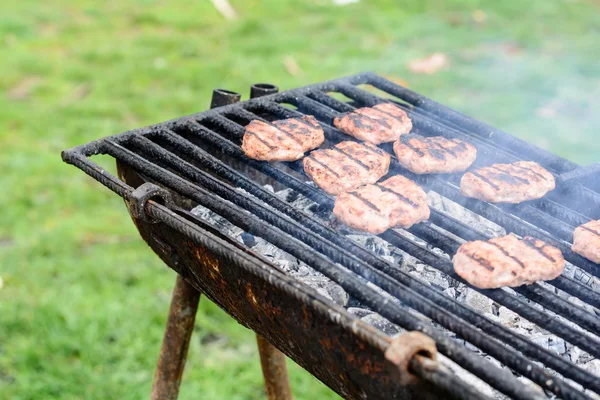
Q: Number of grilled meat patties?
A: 8